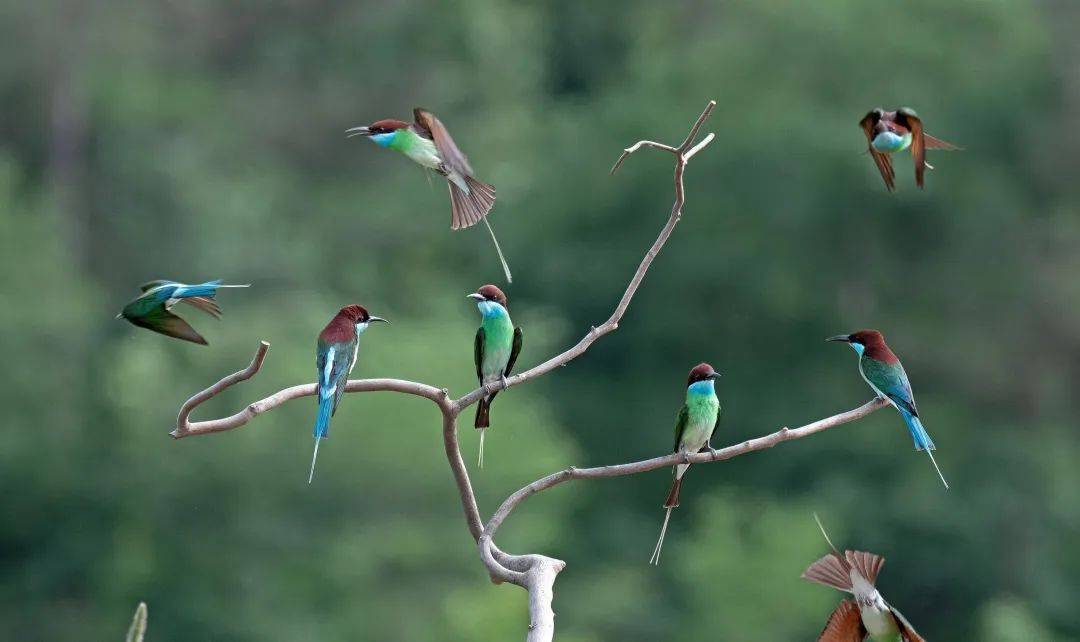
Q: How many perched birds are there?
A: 4